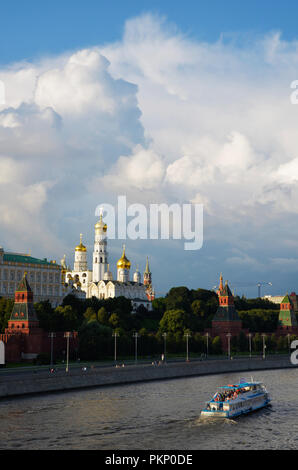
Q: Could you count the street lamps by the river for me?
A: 11